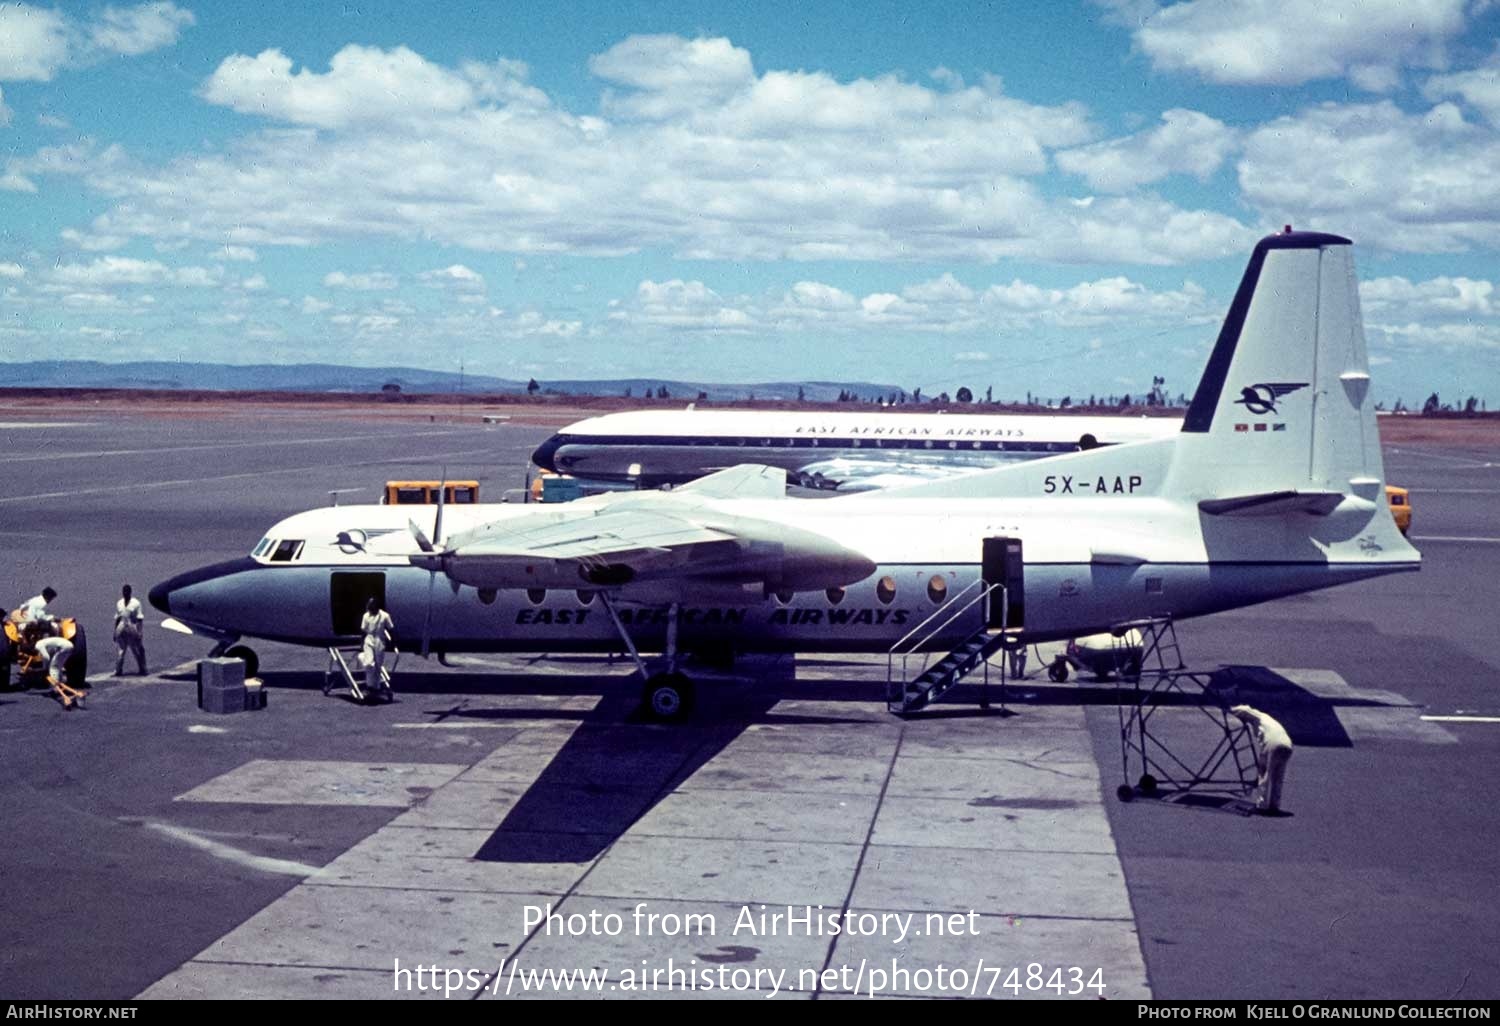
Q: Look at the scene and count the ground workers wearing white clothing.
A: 5